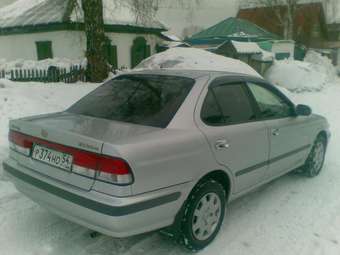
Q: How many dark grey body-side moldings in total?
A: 2